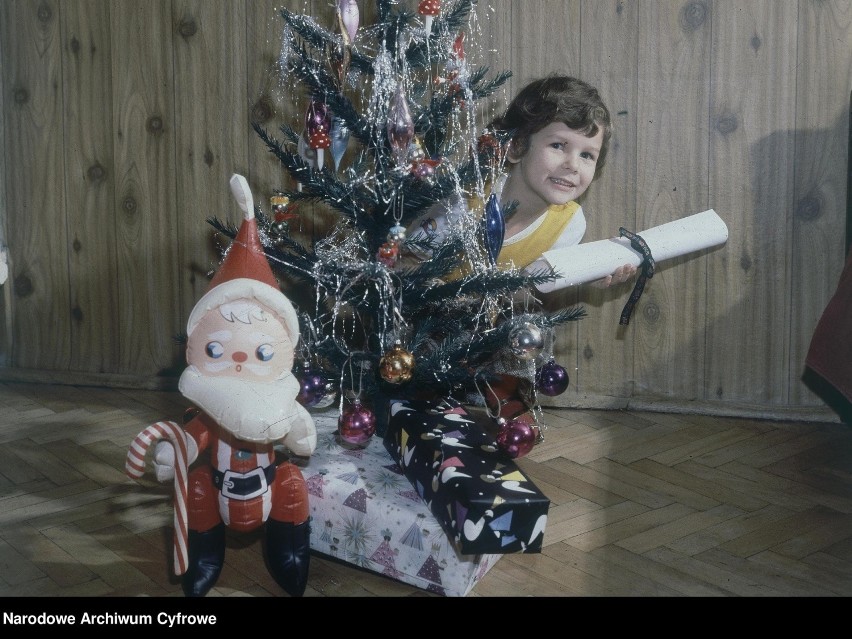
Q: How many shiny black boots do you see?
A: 2